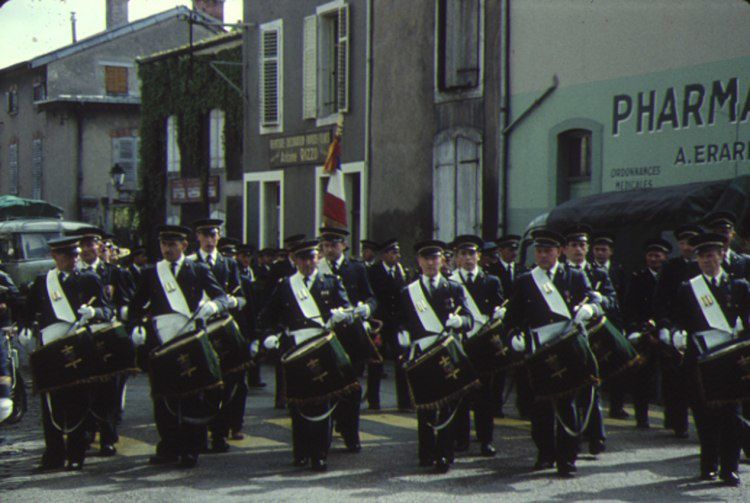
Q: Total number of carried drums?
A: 11